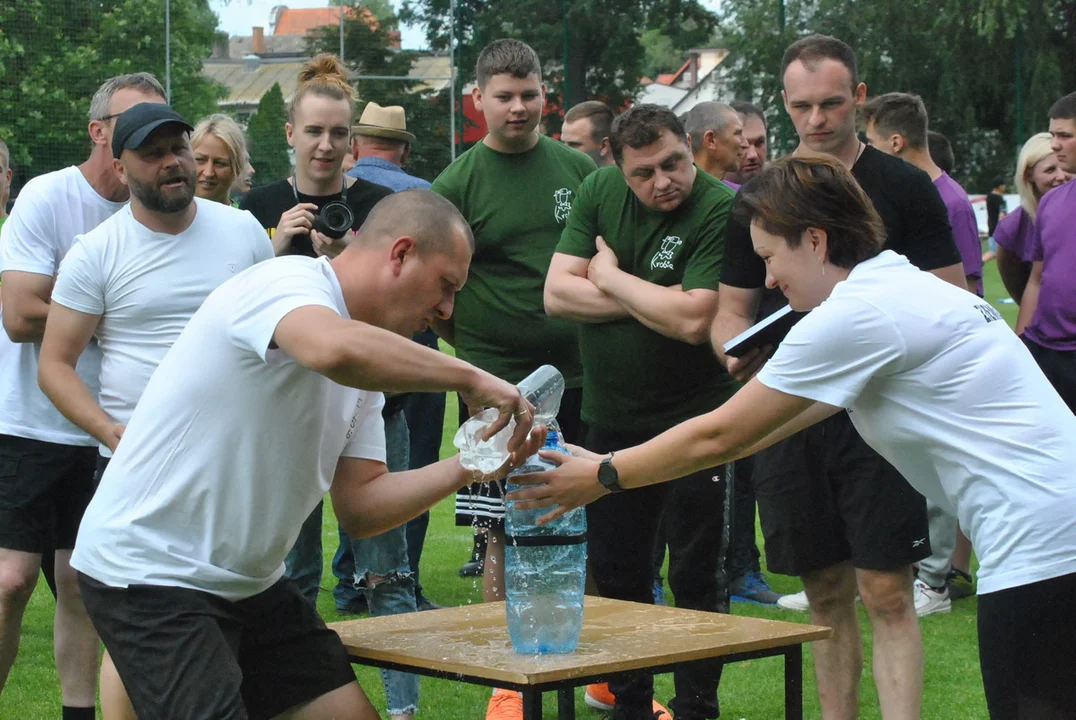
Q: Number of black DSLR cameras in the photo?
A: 1